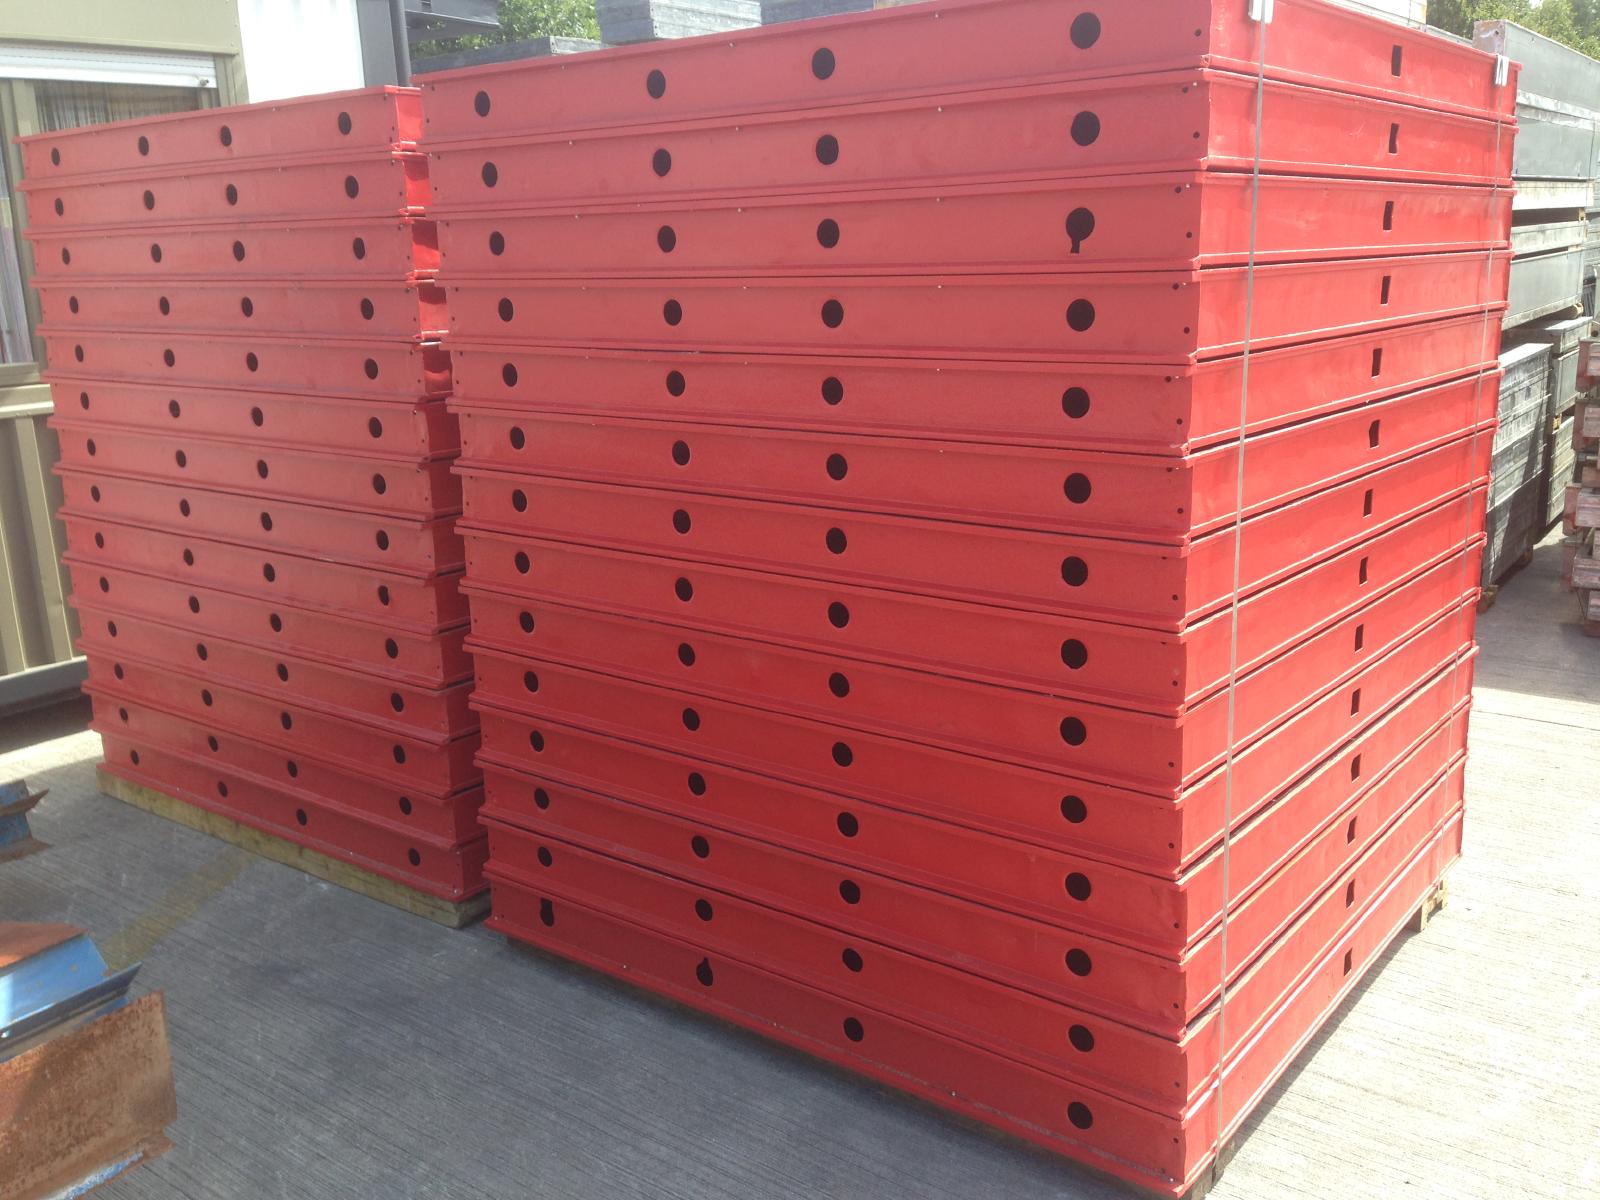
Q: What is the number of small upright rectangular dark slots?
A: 14